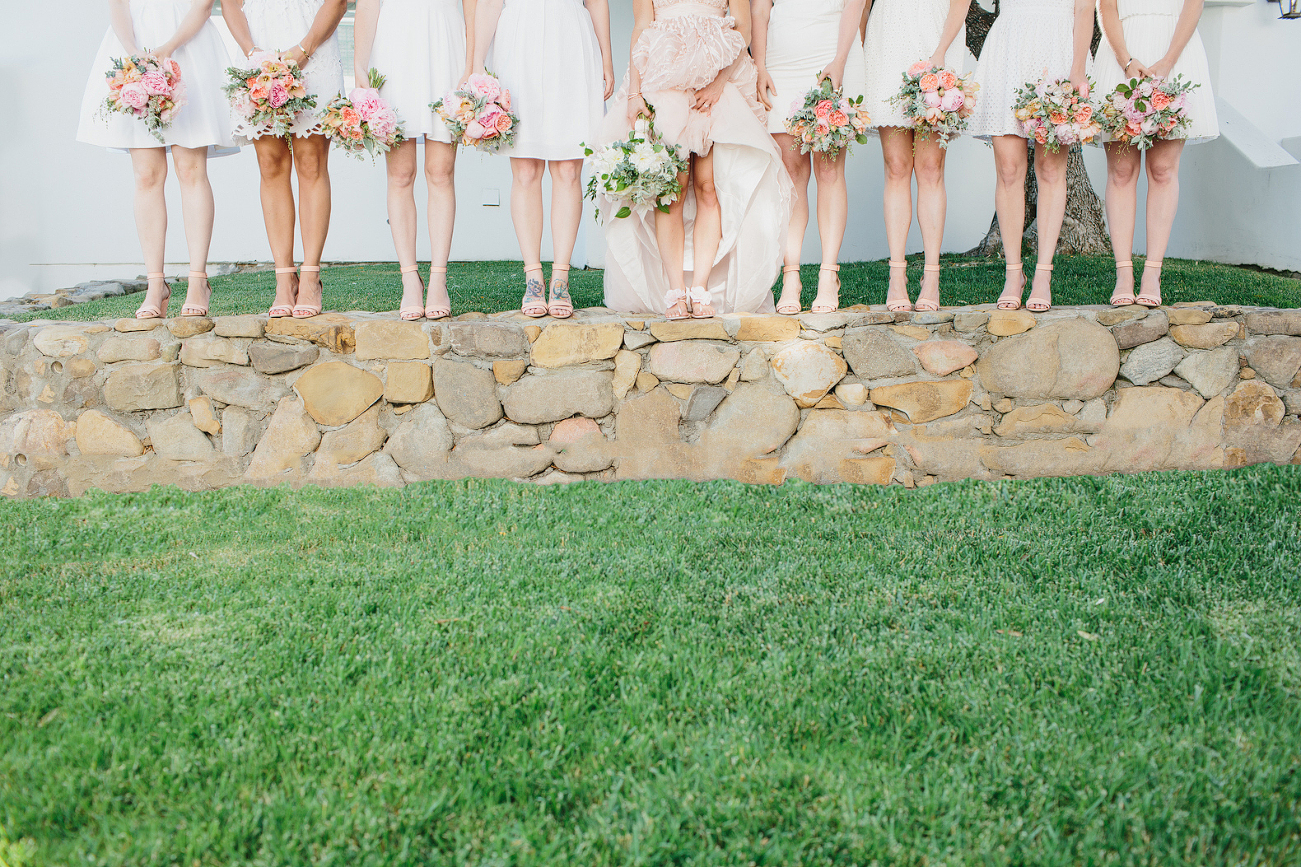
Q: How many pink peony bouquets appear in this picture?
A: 8